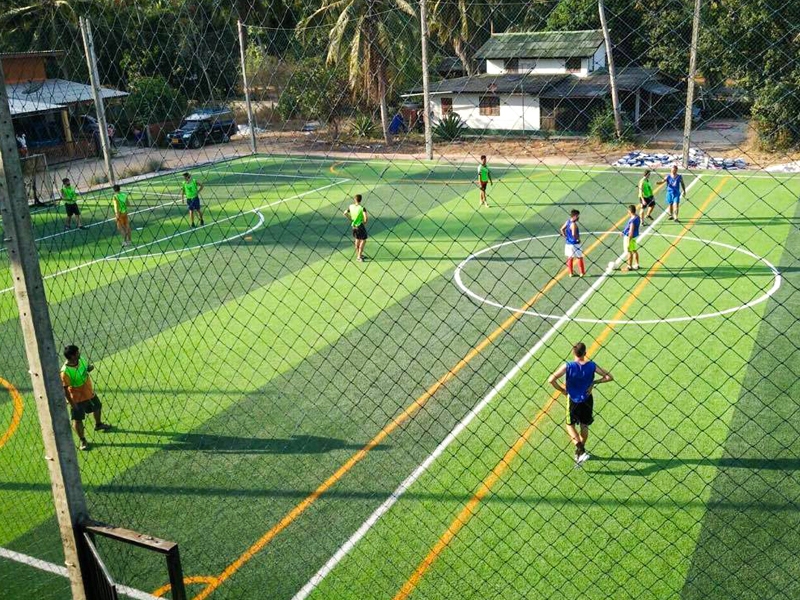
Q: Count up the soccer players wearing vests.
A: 11